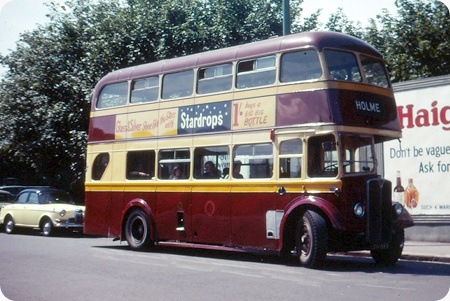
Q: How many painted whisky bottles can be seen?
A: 2